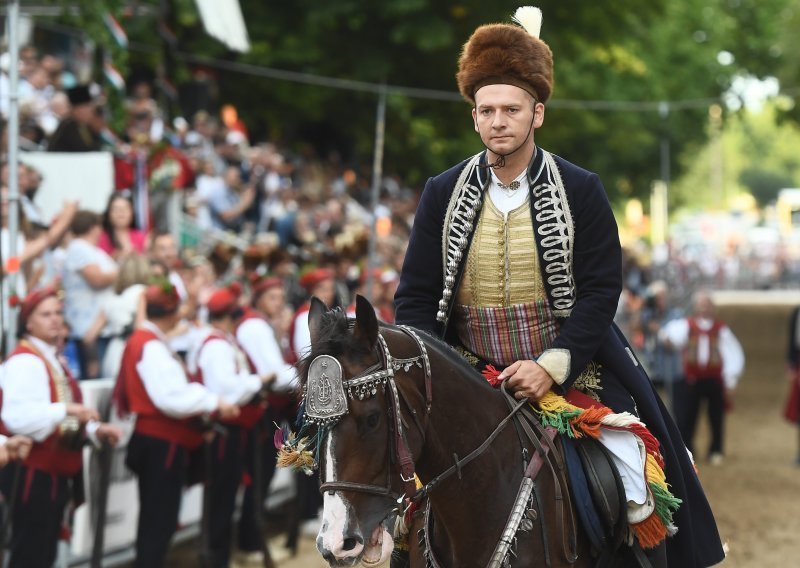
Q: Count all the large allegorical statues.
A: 0